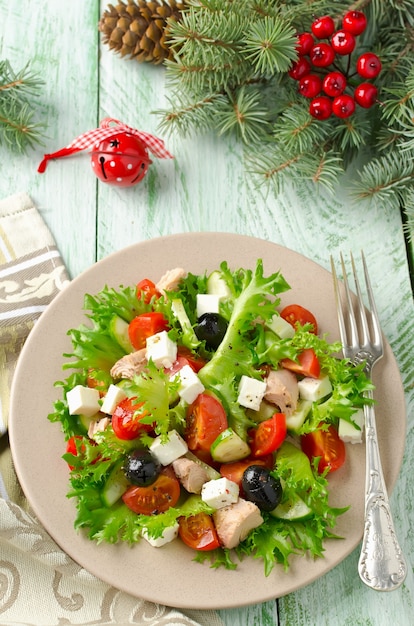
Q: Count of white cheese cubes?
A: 12